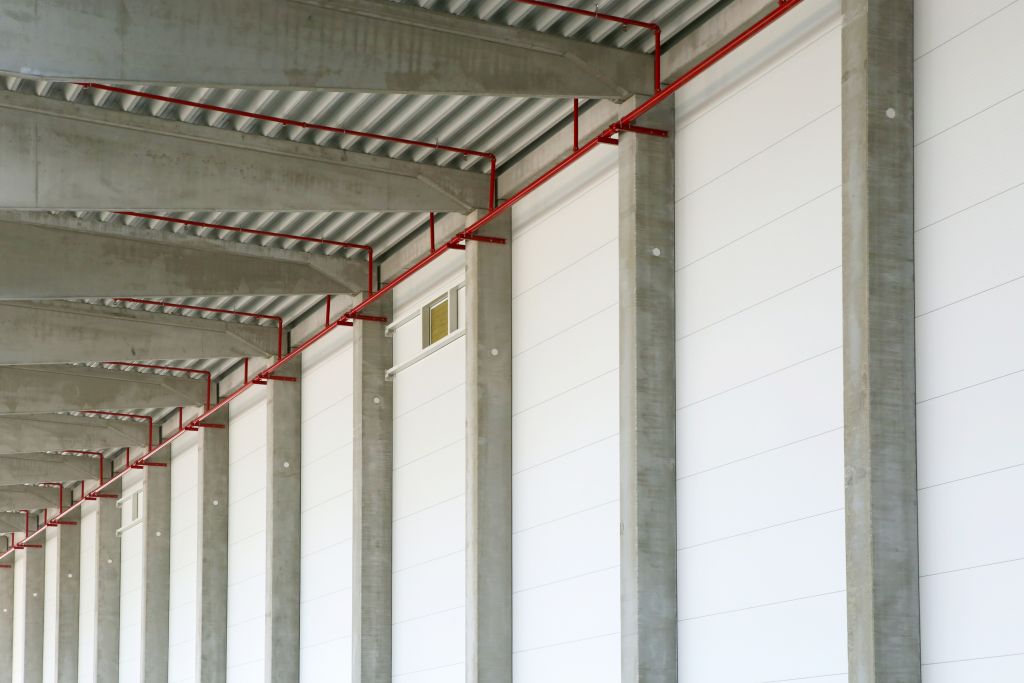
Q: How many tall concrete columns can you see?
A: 11